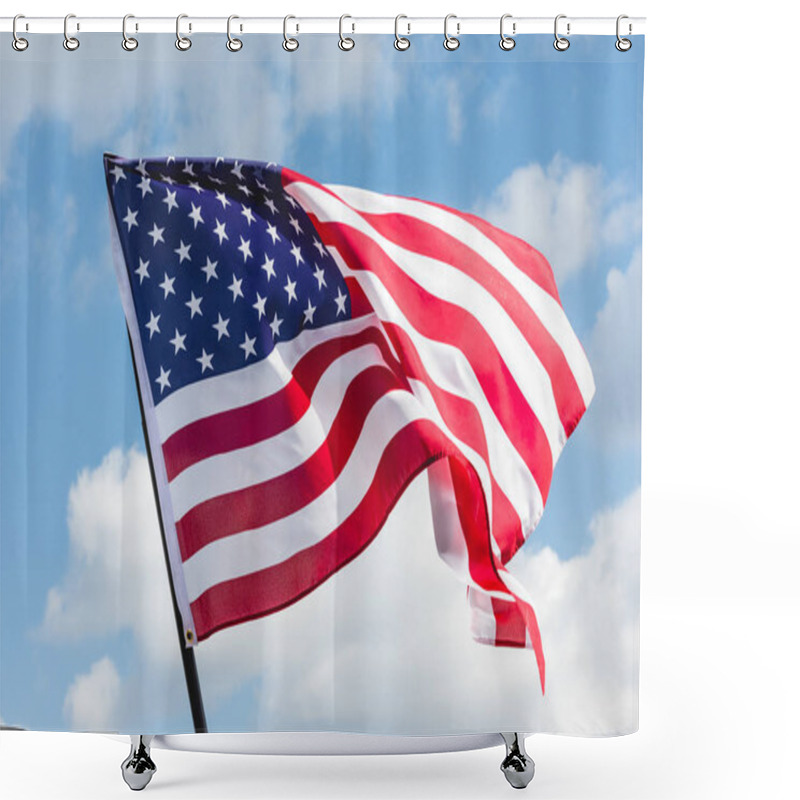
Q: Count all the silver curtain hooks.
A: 12